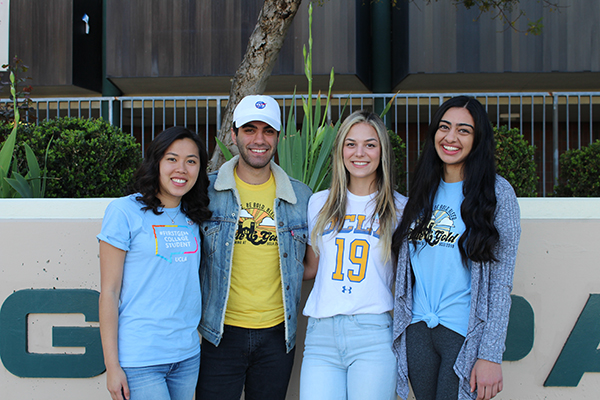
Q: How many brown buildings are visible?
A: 1